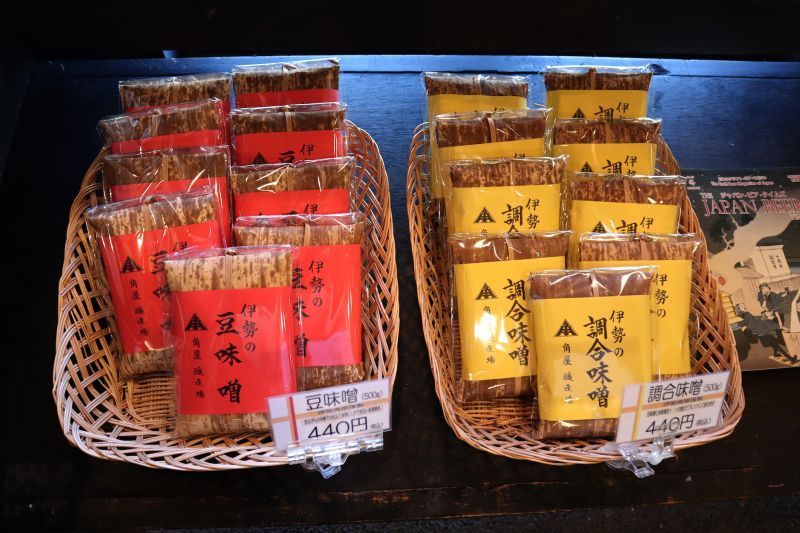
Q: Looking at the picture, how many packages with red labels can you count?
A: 9